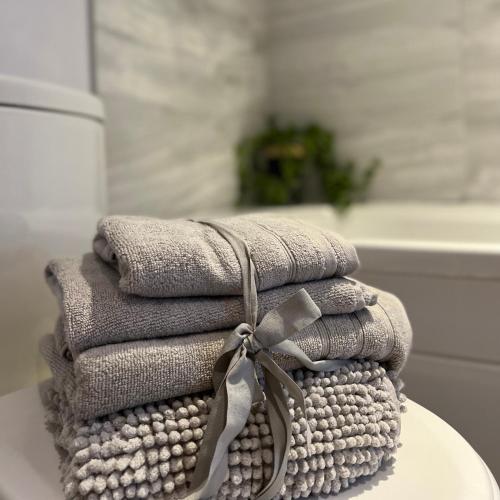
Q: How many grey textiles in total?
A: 4